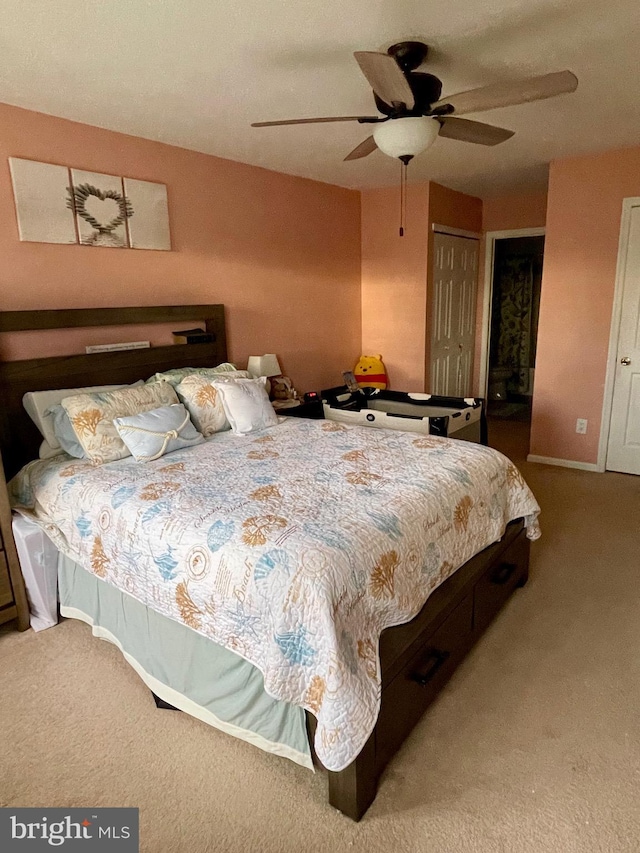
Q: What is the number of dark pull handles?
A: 2